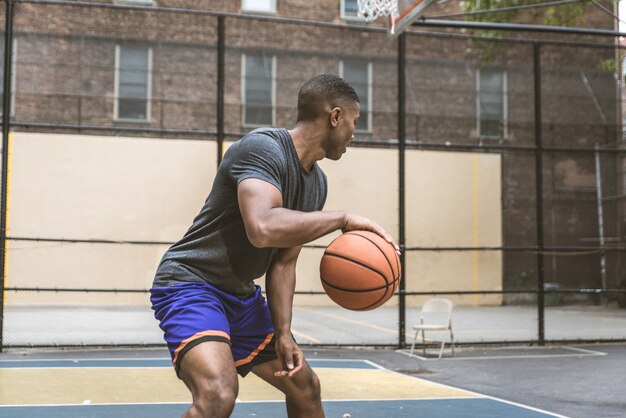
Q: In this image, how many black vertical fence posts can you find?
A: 4